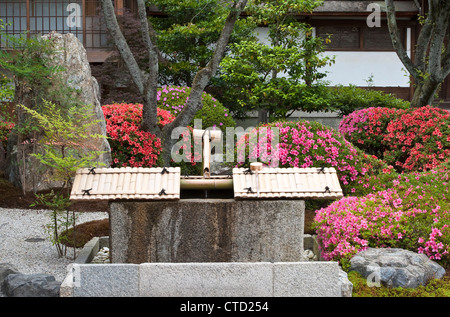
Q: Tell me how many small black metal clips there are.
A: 8